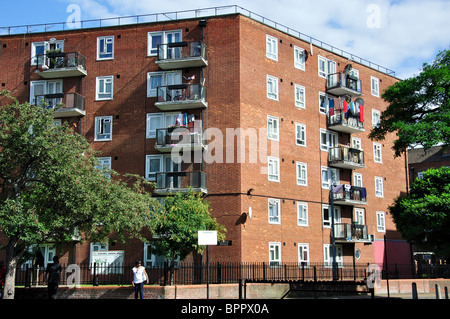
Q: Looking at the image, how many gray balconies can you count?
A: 11